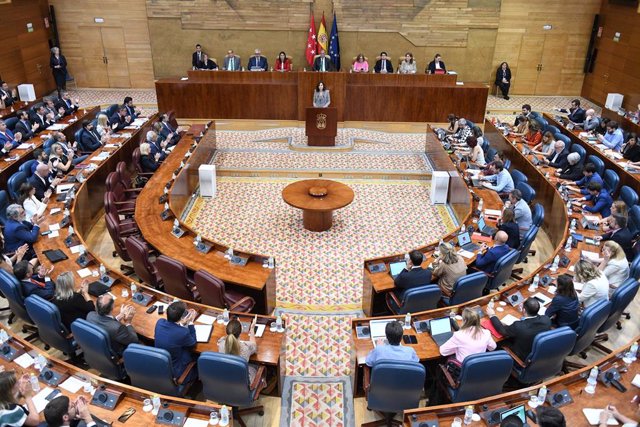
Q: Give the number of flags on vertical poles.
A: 3